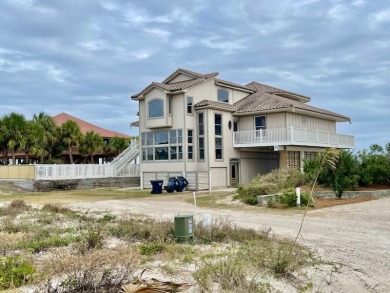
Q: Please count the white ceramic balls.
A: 0